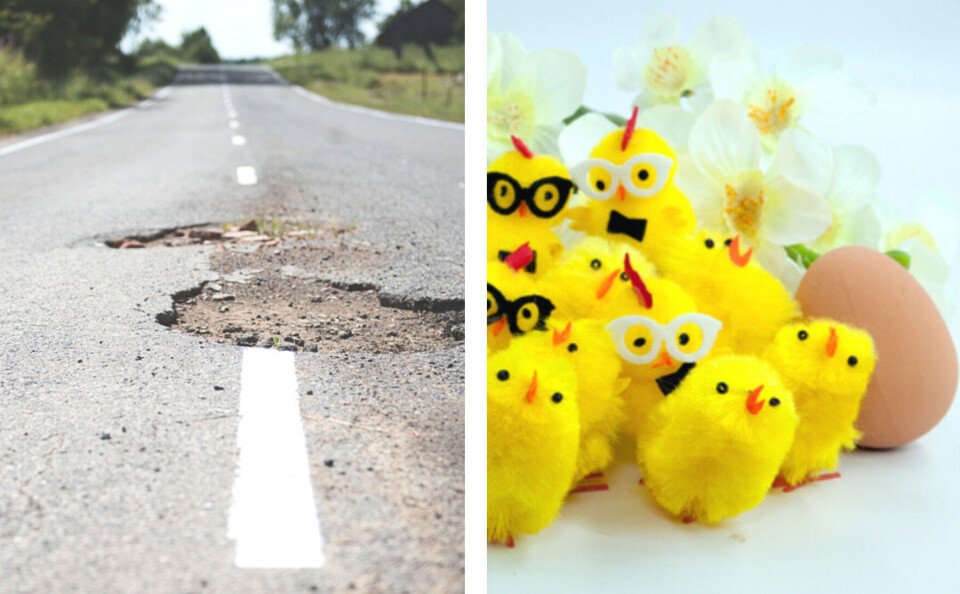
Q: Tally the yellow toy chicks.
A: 10